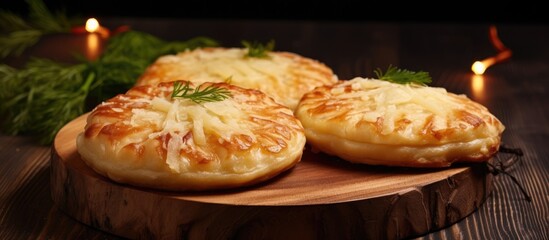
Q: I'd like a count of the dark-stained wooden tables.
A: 1